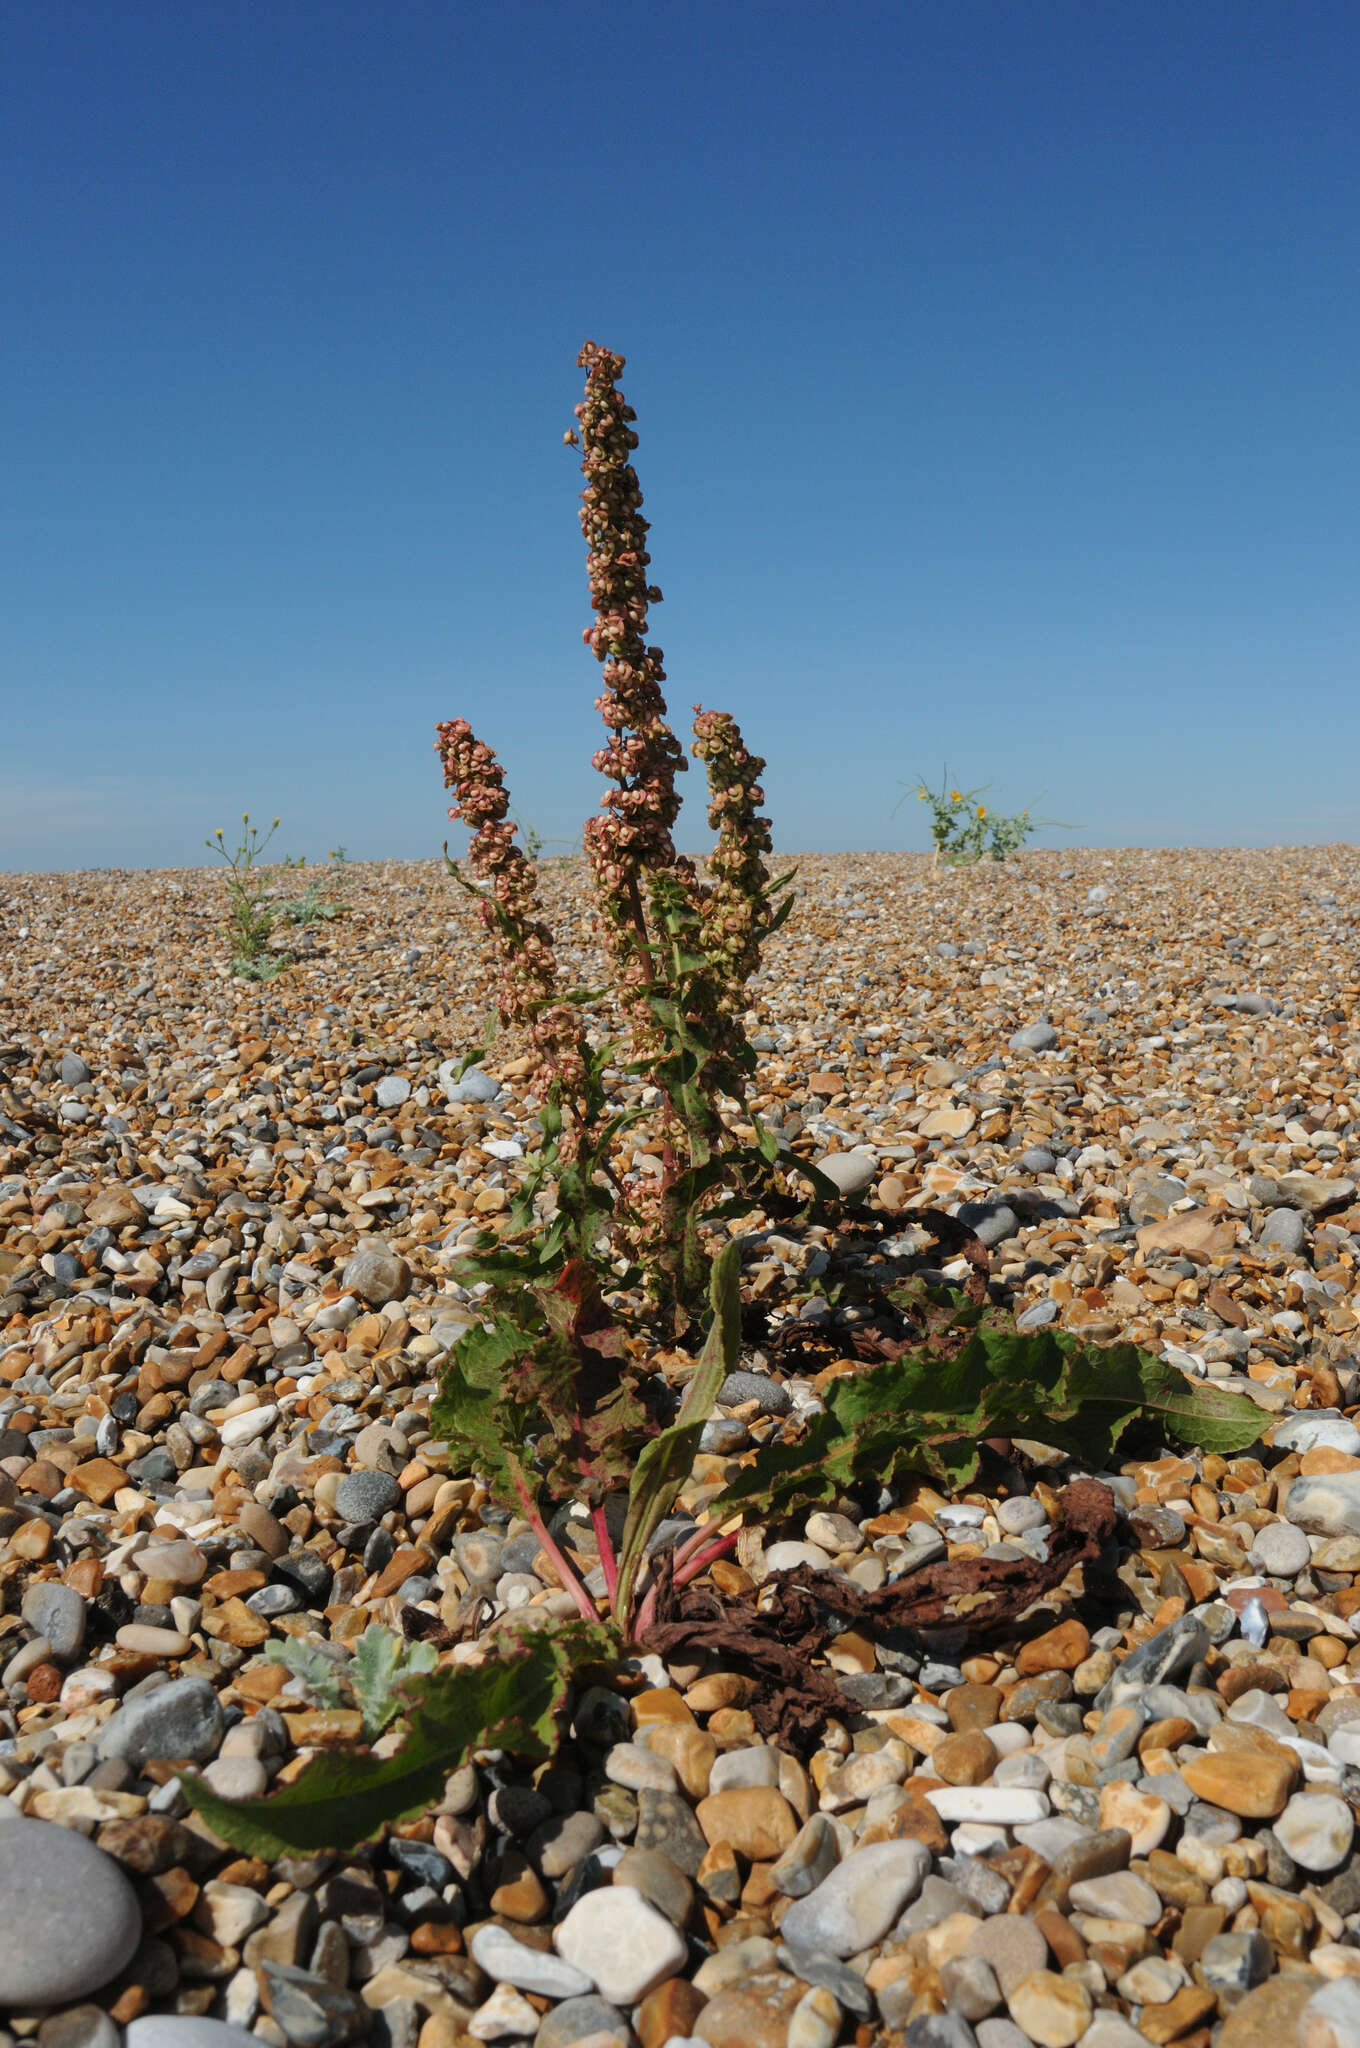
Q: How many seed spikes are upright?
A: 3